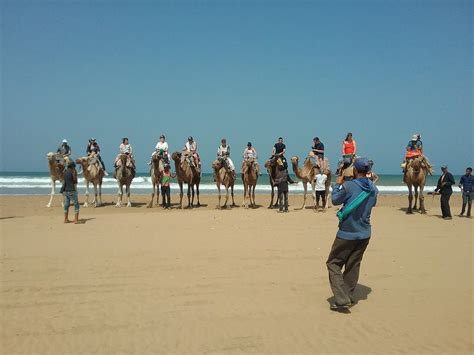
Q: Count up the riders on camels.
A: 11